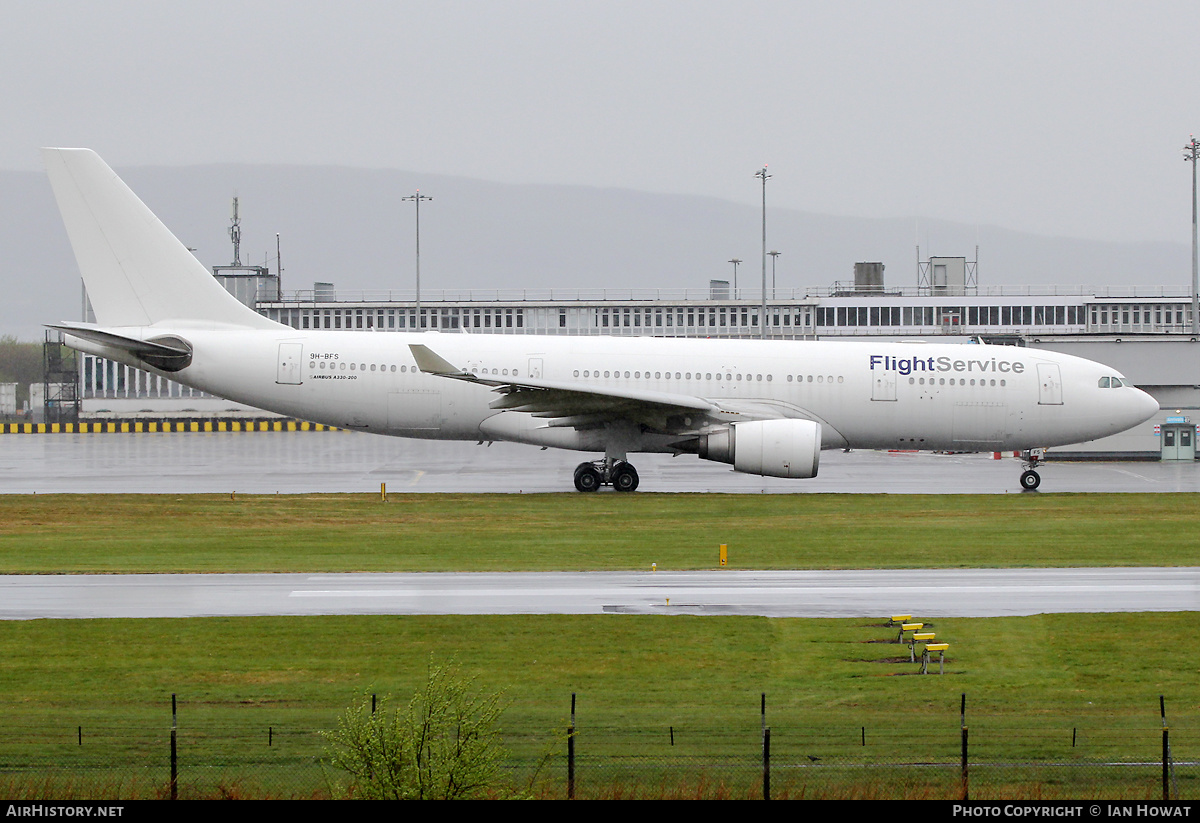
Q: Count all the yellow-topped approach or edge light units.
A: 4